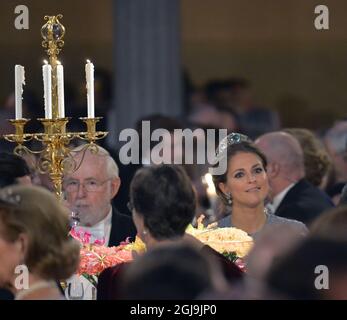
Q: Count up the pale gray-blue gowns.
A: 1